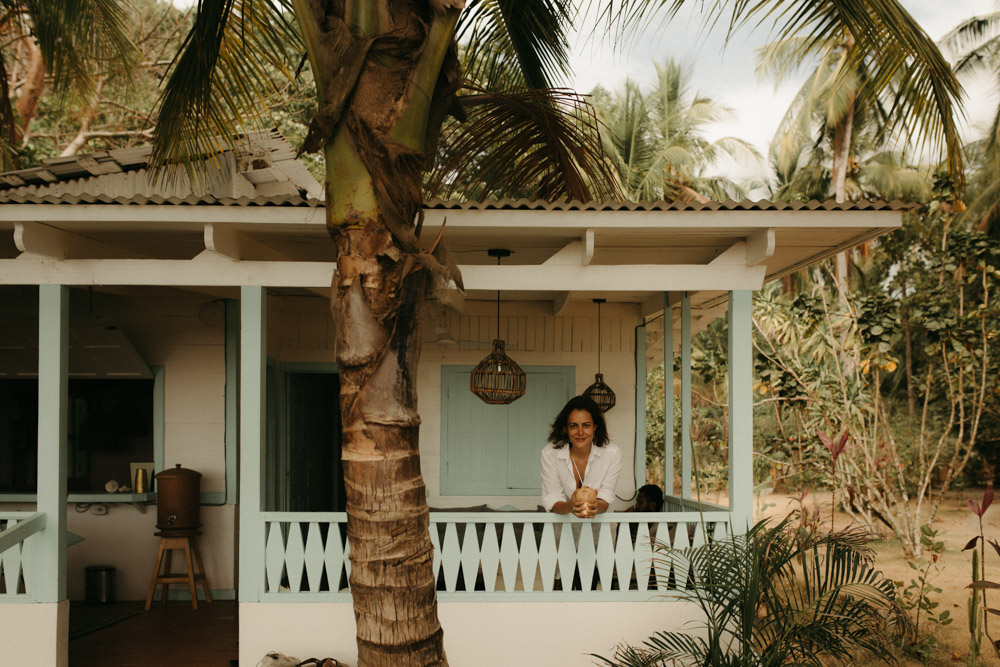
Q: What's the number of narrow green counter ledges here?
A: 1